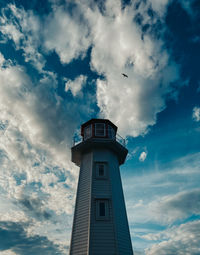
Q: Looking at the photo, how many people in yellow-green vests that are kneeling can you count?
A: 0